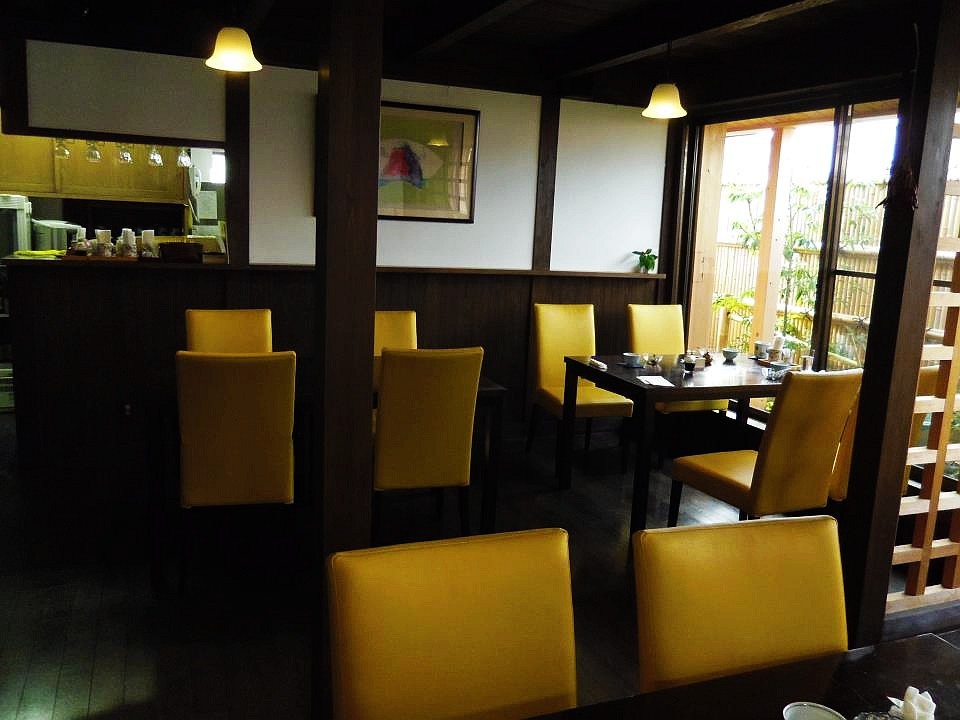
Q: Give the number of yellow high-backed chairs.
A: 10